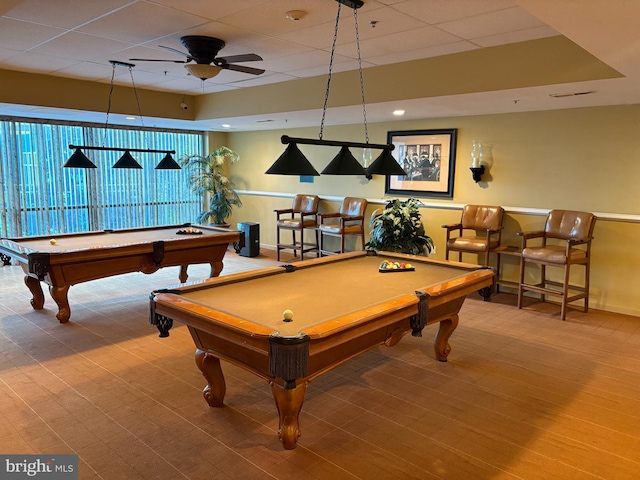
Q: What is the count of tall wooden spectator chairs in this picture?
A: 4